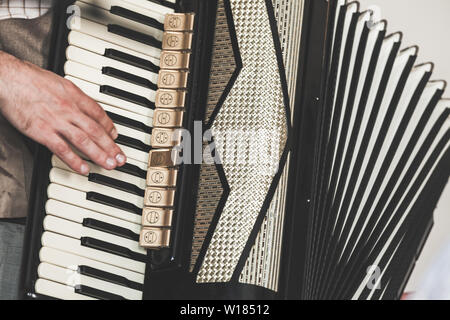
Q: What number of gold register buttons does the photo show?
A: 12